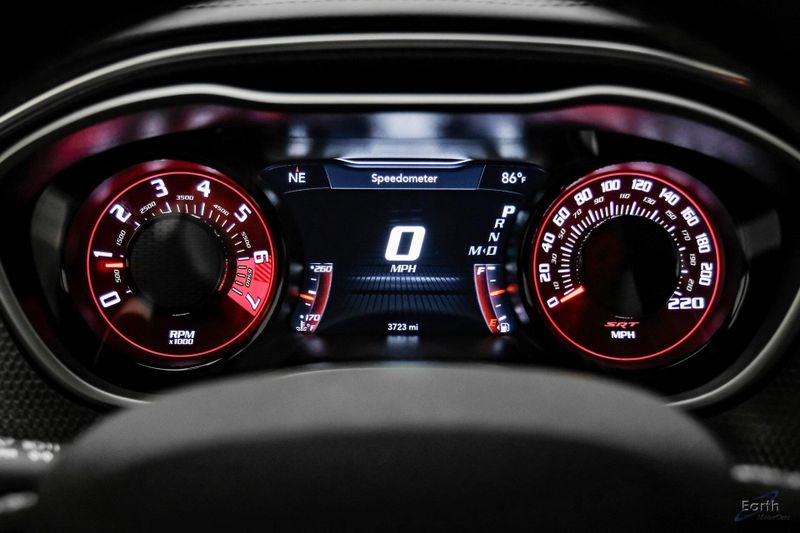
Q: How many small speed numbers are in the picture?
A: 11